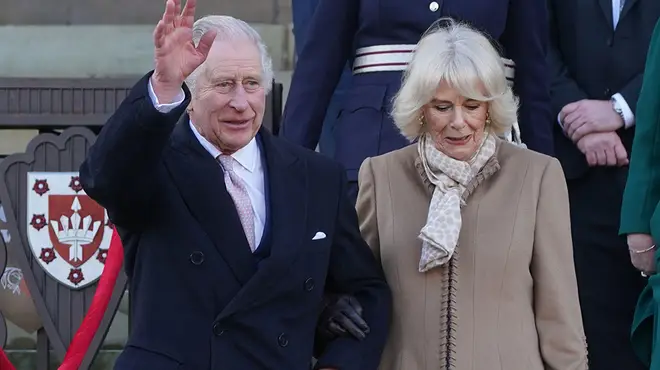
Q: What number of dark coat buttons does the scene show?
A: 4